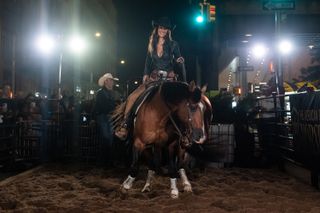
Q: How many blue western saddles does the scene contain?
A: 0